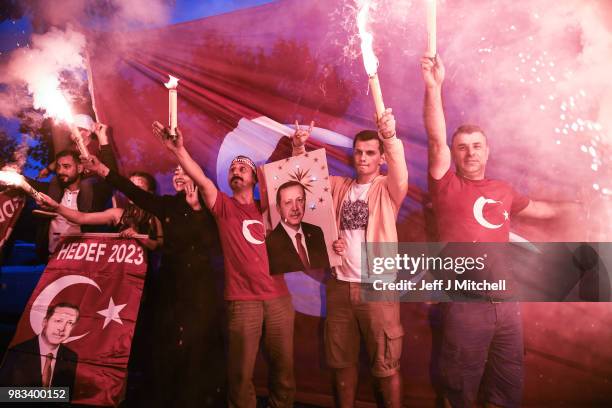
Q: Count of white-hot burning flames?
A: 4